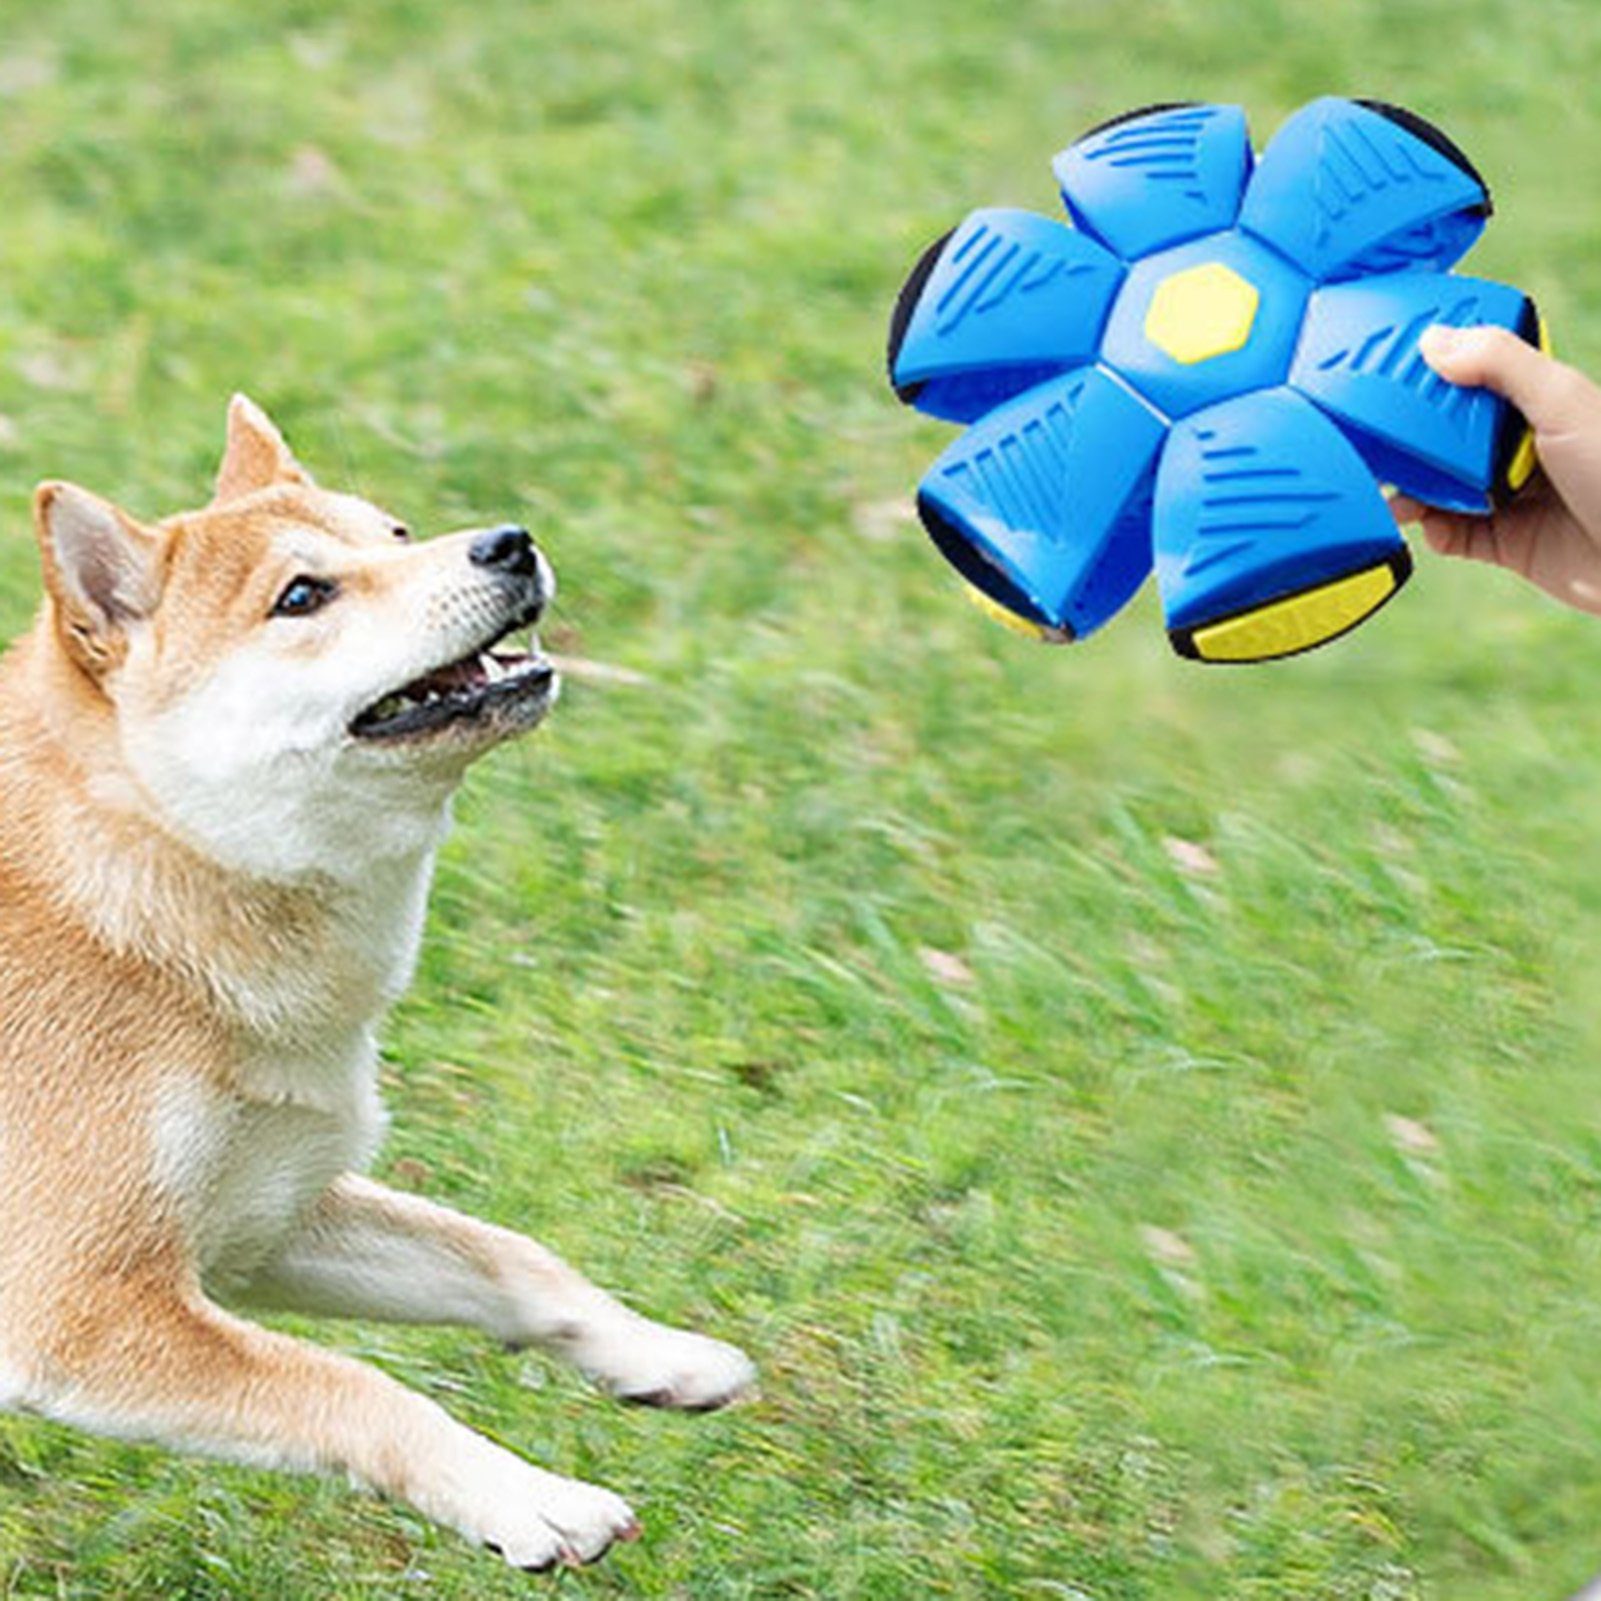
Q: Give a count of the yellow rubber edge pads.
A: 3